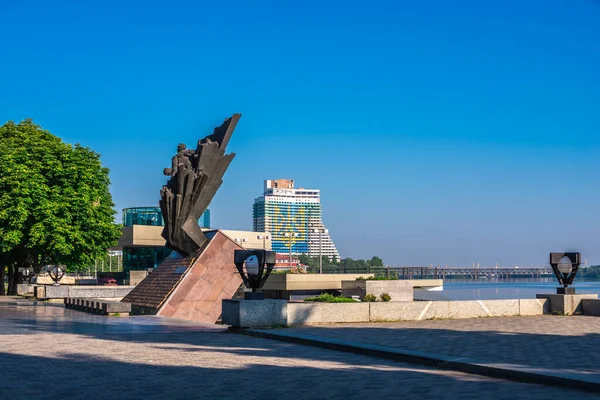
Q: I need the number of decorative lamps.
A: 4